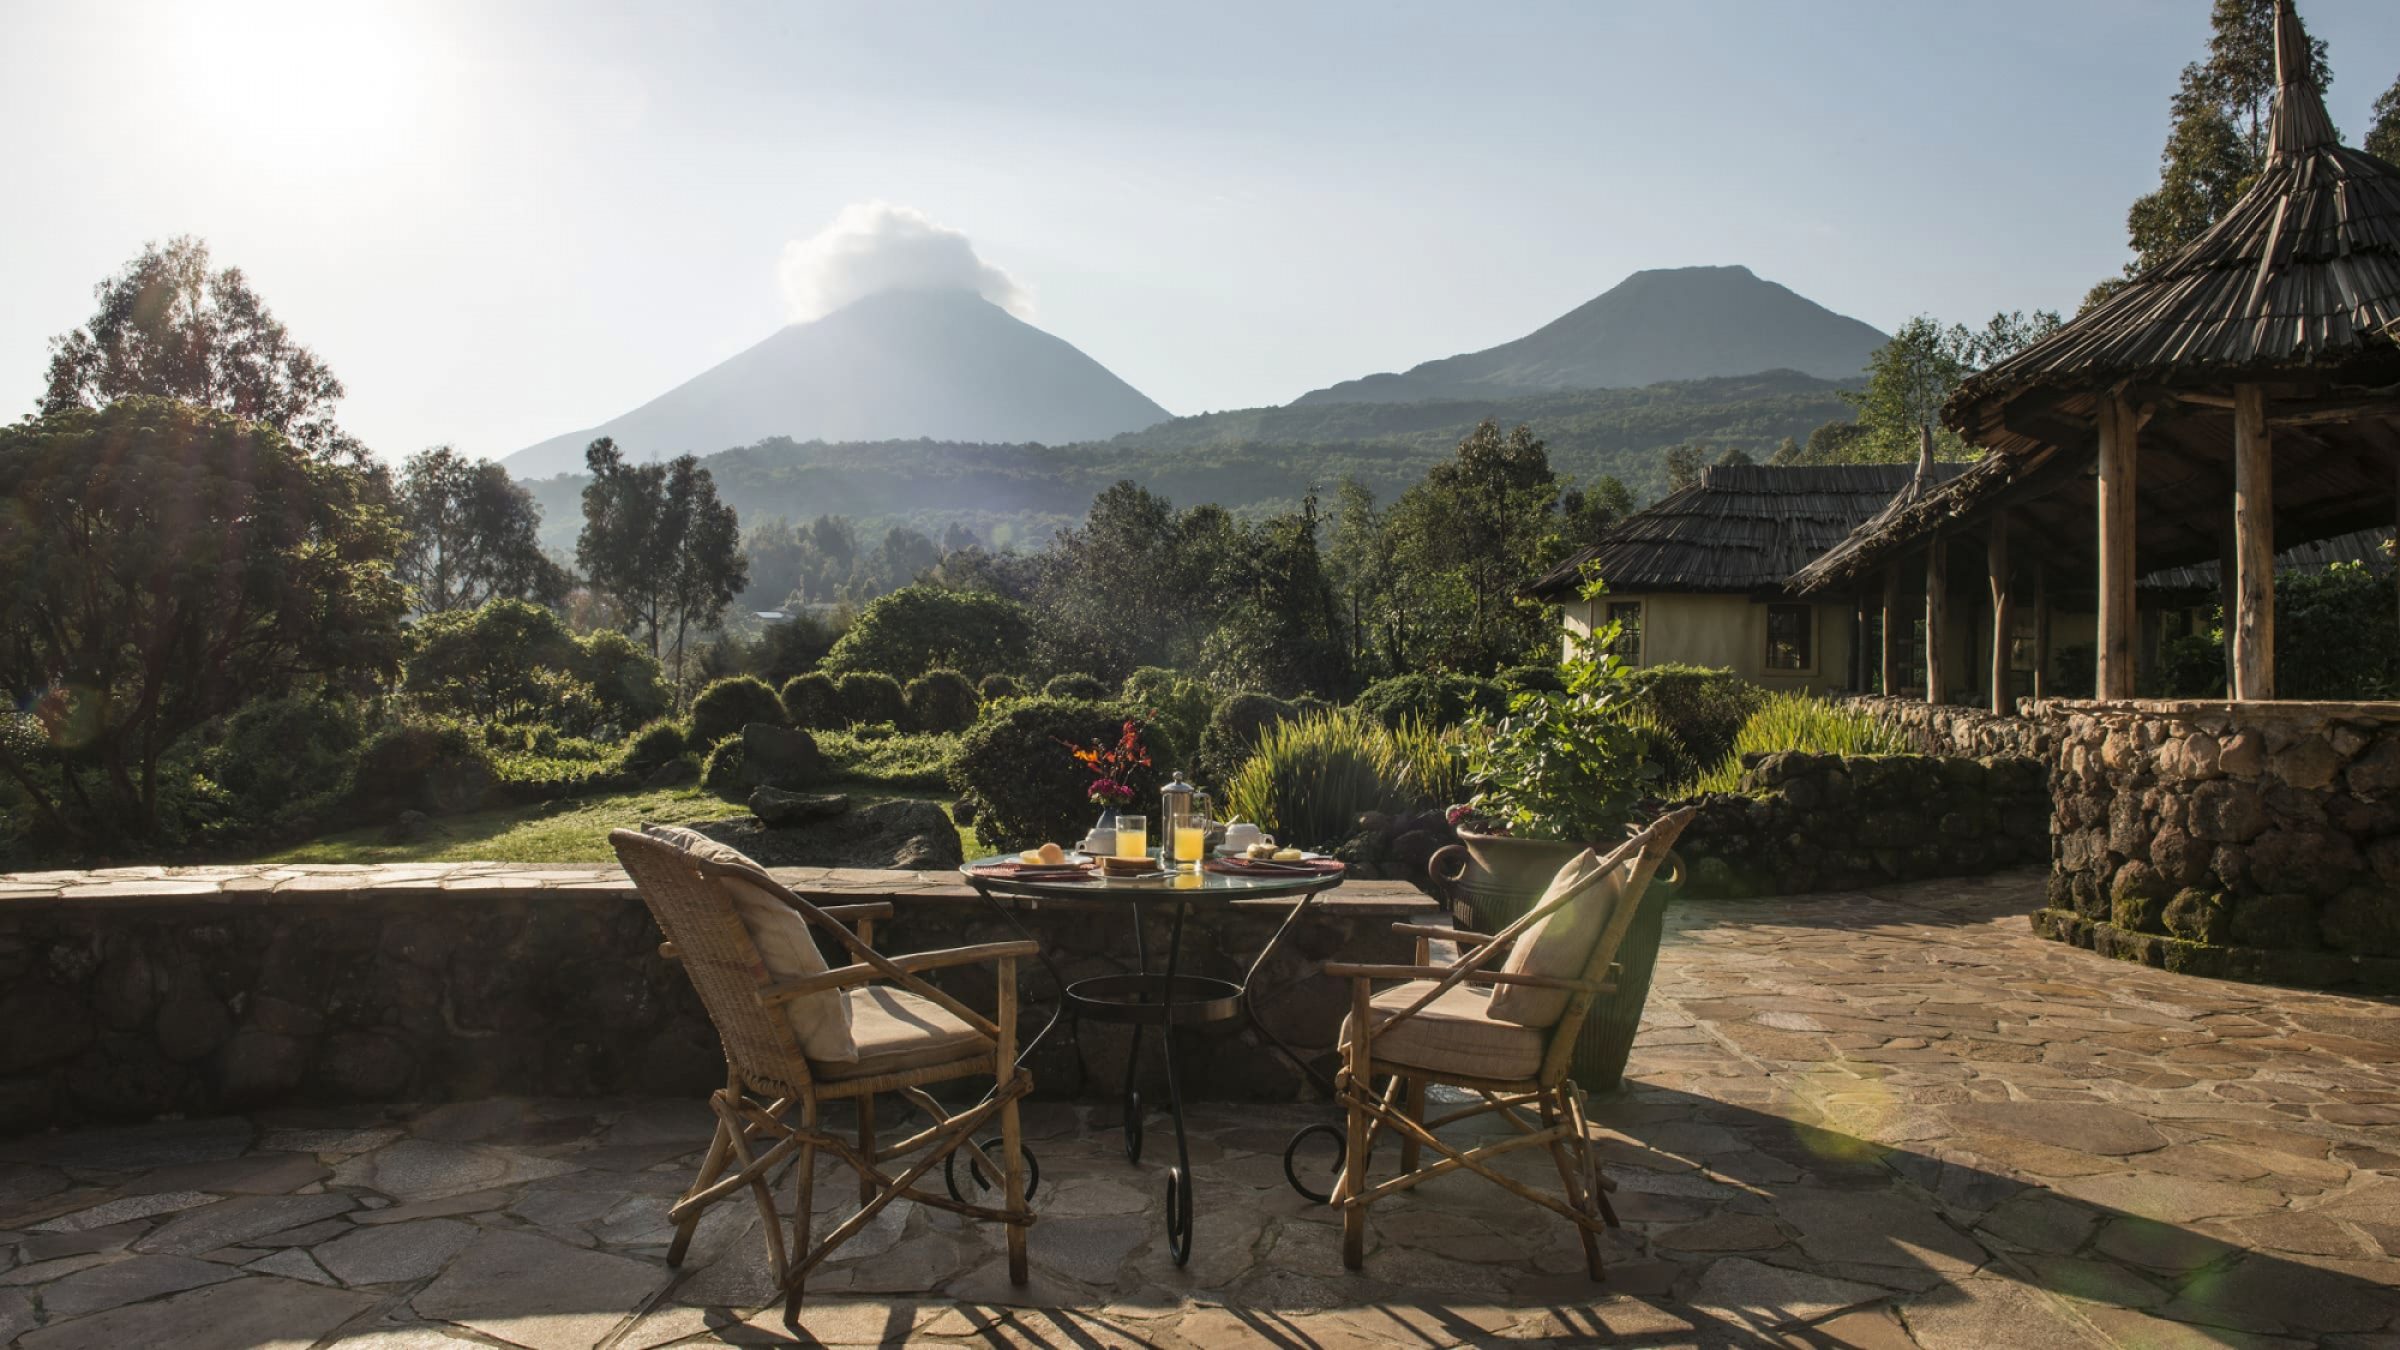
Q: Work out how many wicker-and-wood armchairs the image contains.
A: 2